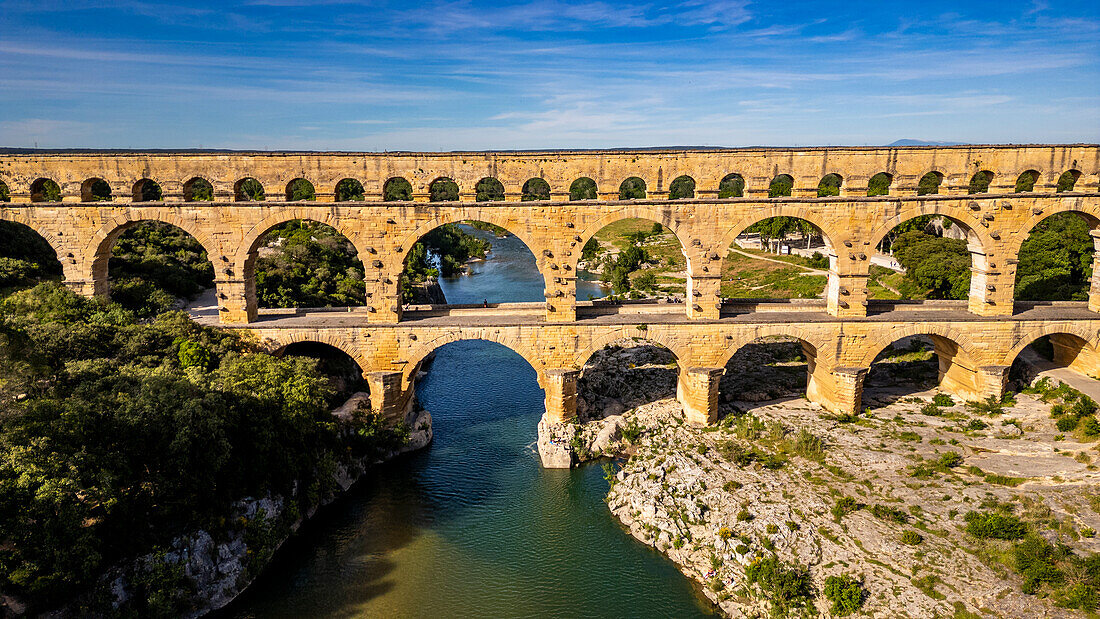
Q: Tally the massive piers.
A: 5